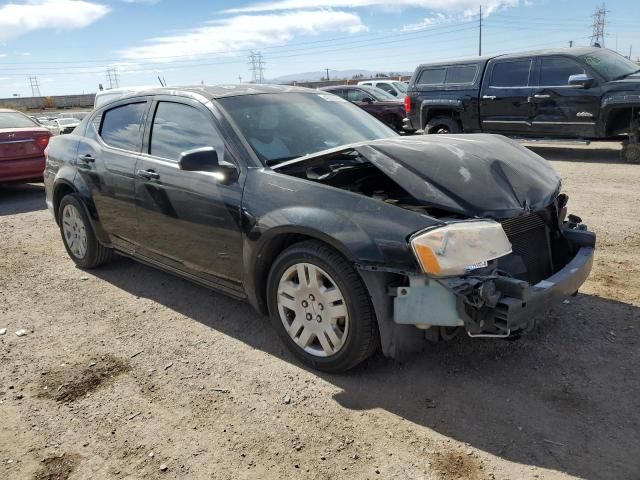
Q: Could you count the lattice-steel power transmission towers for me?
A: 4